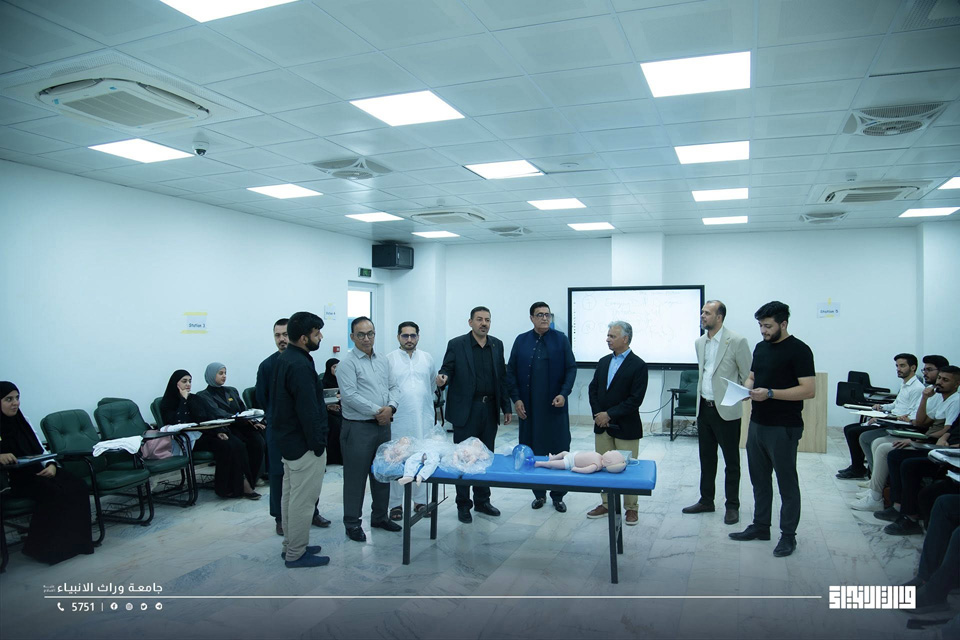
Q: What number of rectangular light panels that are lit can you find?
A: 15